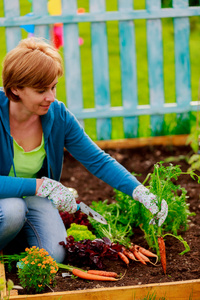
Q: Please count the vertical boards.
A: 7